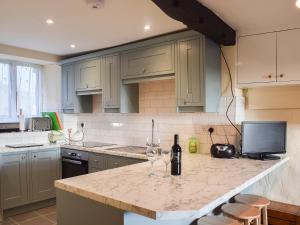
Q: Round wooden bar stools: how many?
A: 3